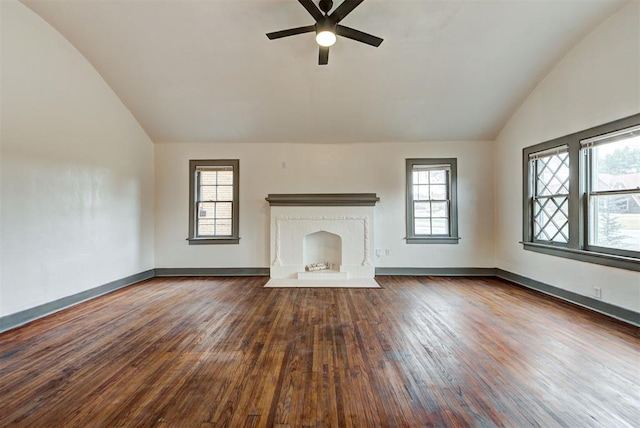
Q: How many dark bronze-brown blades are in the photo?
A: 5